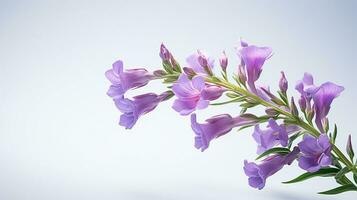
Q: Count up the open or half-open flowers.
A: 11